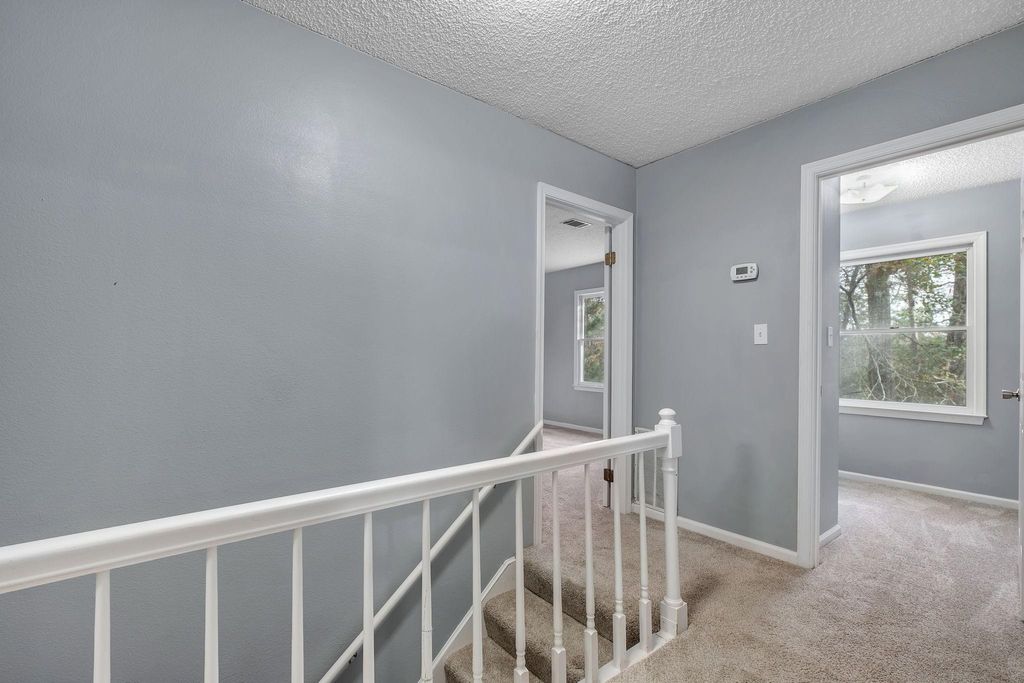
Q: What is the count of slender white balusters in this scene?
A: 11